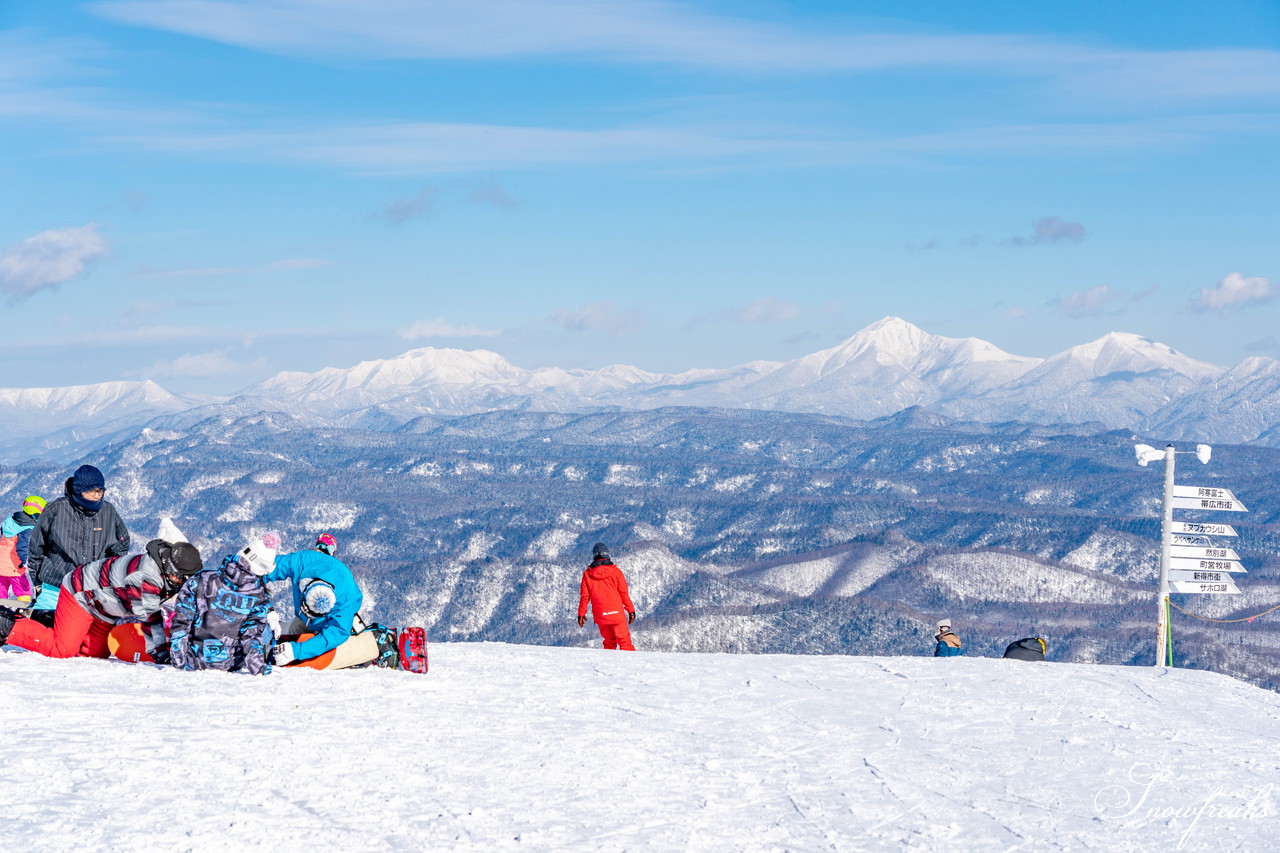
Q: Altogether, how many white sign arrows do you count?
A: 8